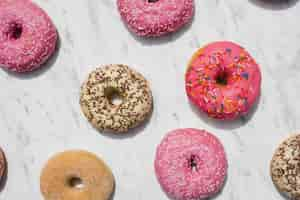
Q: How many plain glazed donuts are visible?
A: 1